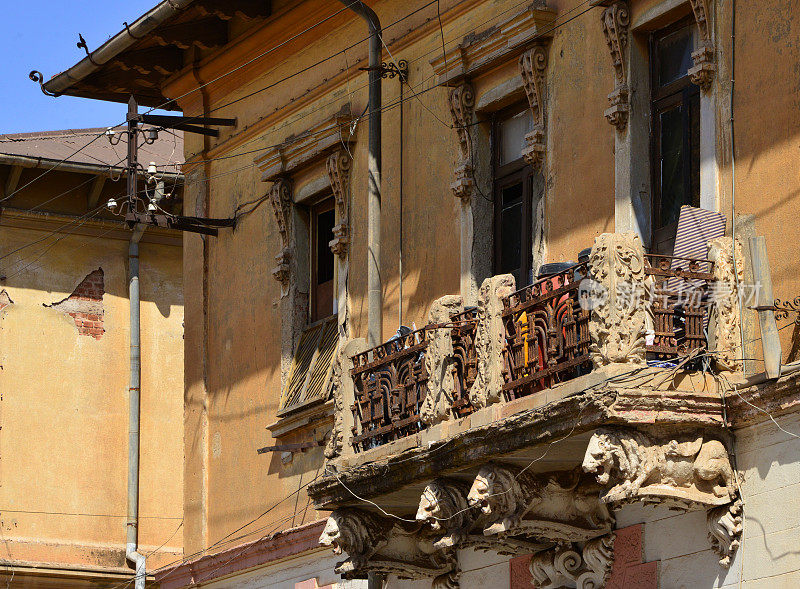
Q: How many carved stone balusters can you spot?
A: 5